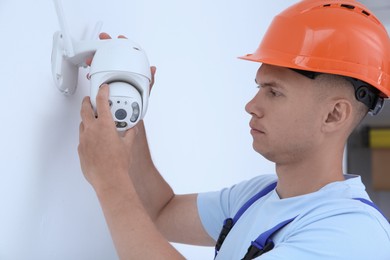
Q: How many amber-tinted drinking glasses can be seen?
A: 0